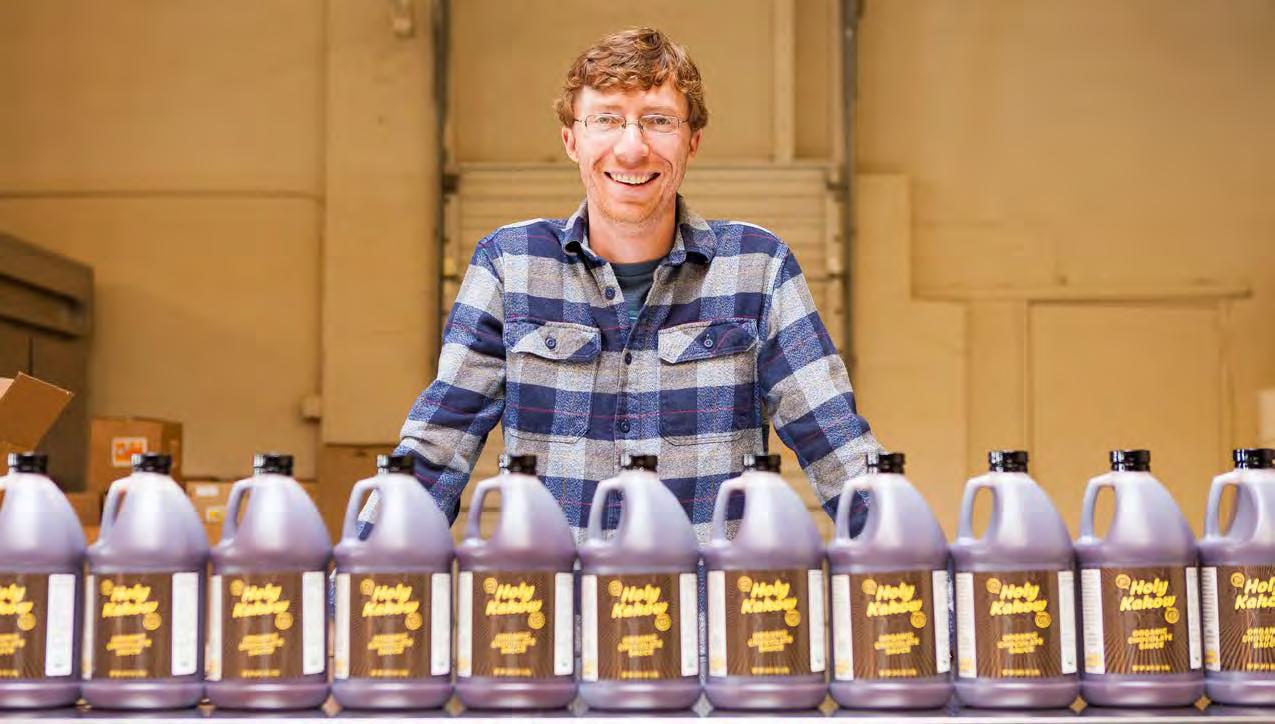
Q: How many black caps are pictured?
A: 11